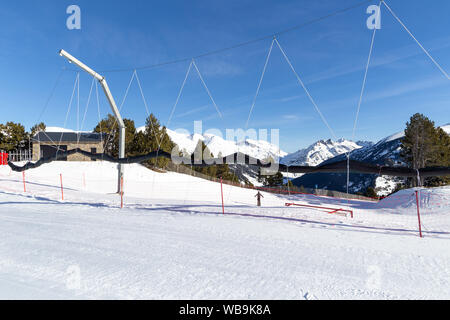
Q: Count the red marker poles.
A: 5